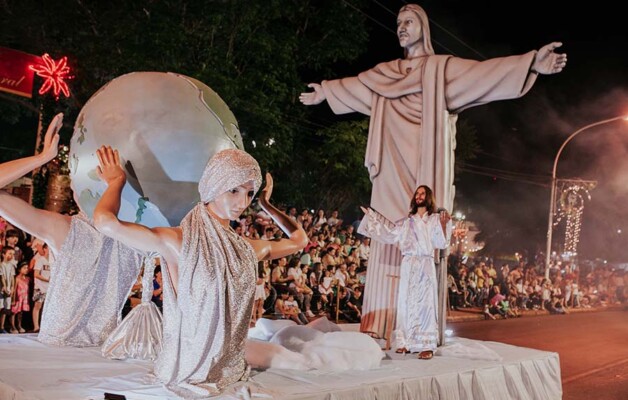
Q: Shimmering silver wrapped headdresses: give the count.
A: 1